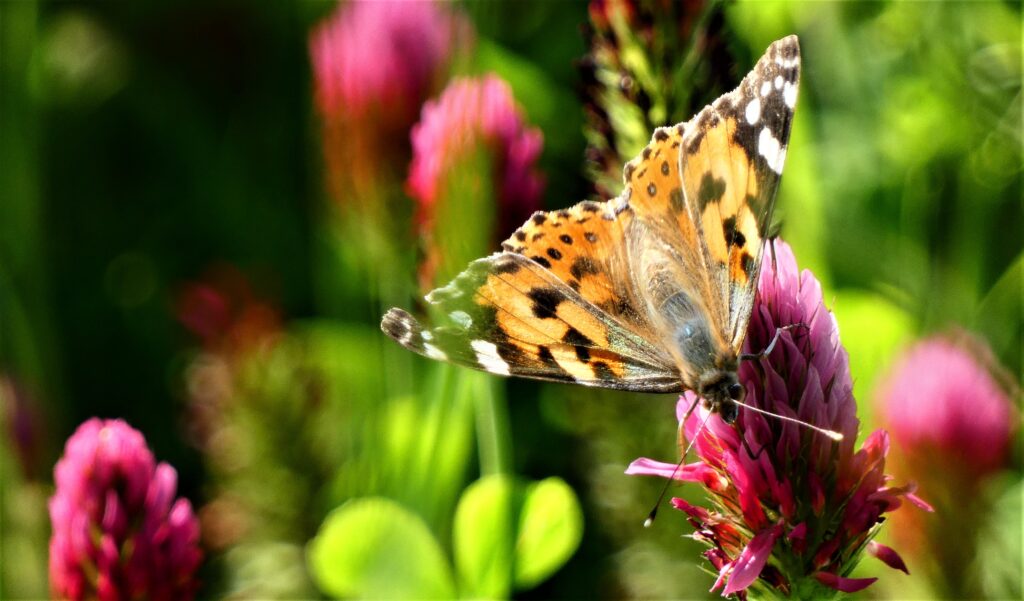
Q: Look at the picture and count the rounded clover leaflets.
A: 3